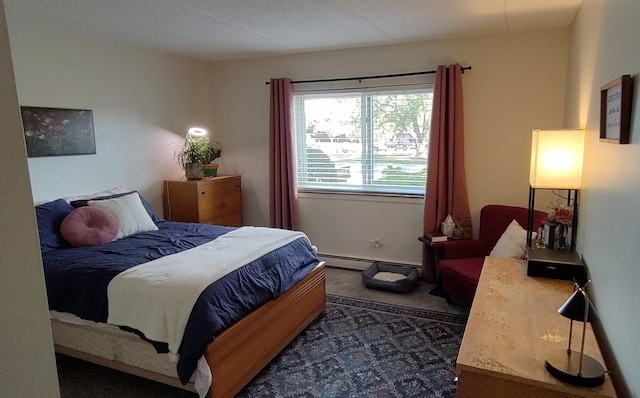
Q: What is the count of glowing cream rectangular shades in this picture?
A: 1